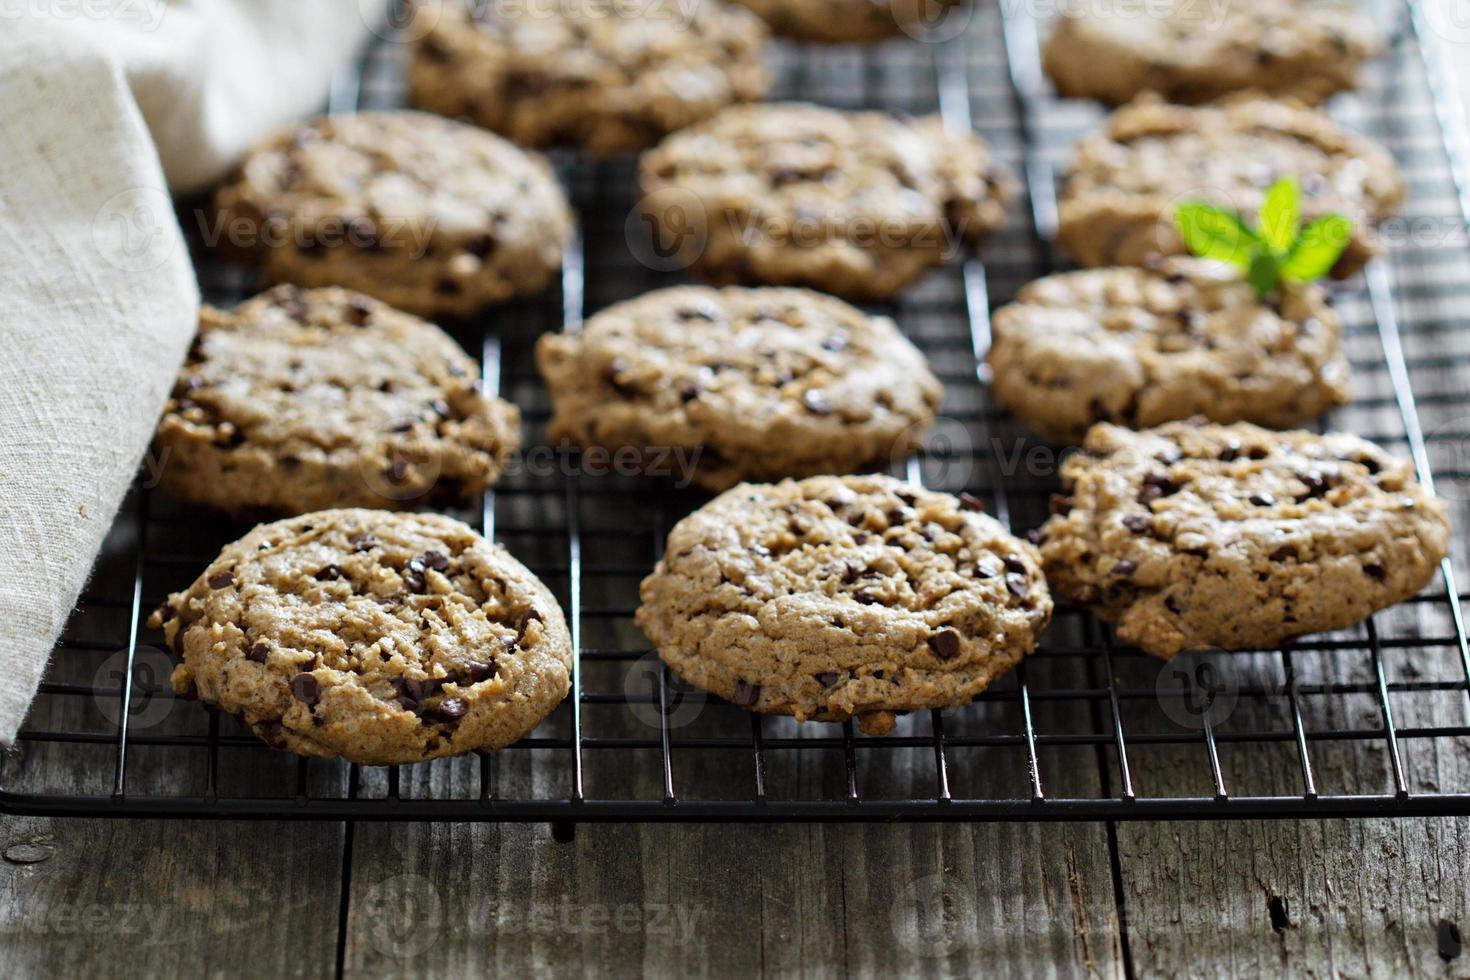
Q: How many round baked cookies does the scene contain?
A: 12